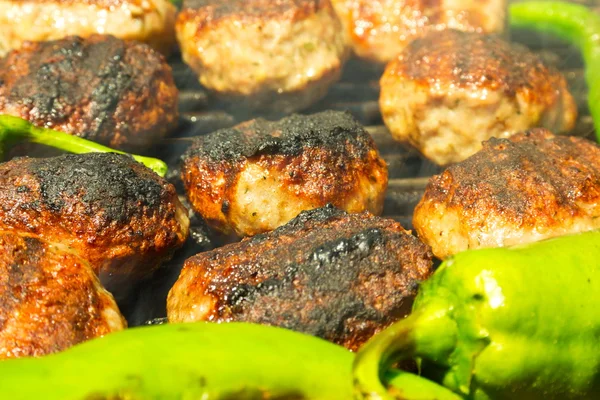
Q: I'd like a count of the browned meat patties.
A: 10